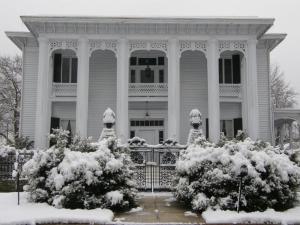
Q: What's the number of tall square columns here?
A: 6